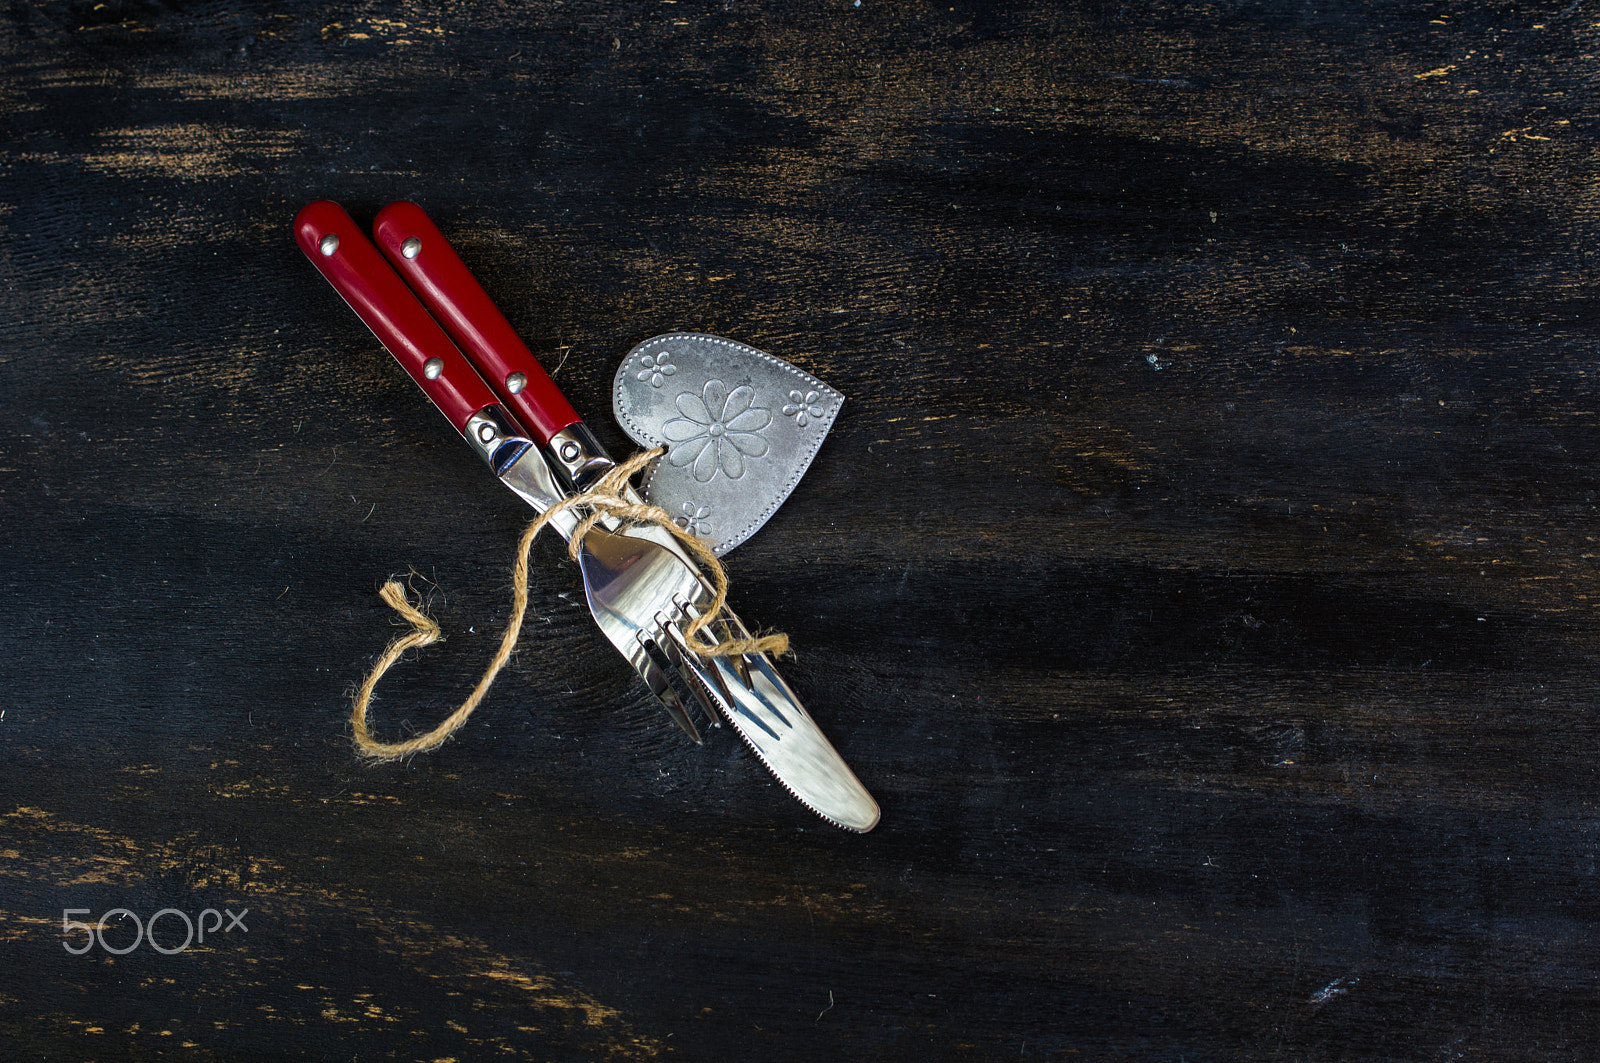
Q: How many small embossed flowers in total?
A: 3